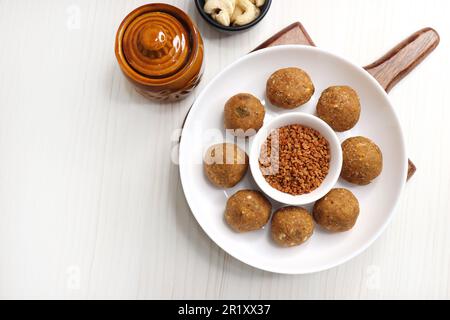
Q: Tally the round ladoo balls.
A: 8